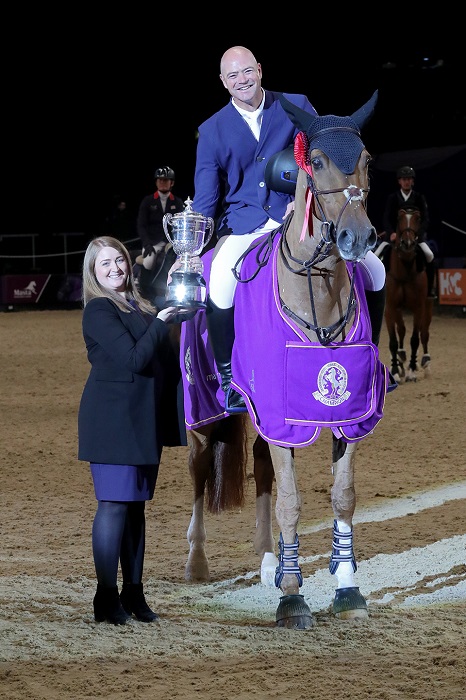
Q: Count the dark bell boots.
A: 2